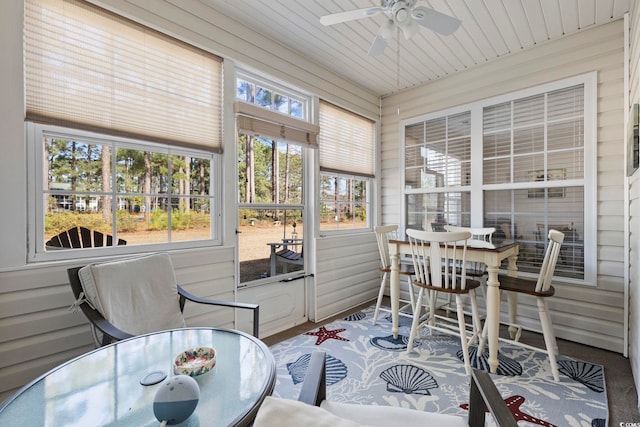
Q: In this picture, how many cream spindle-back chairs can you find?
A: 4